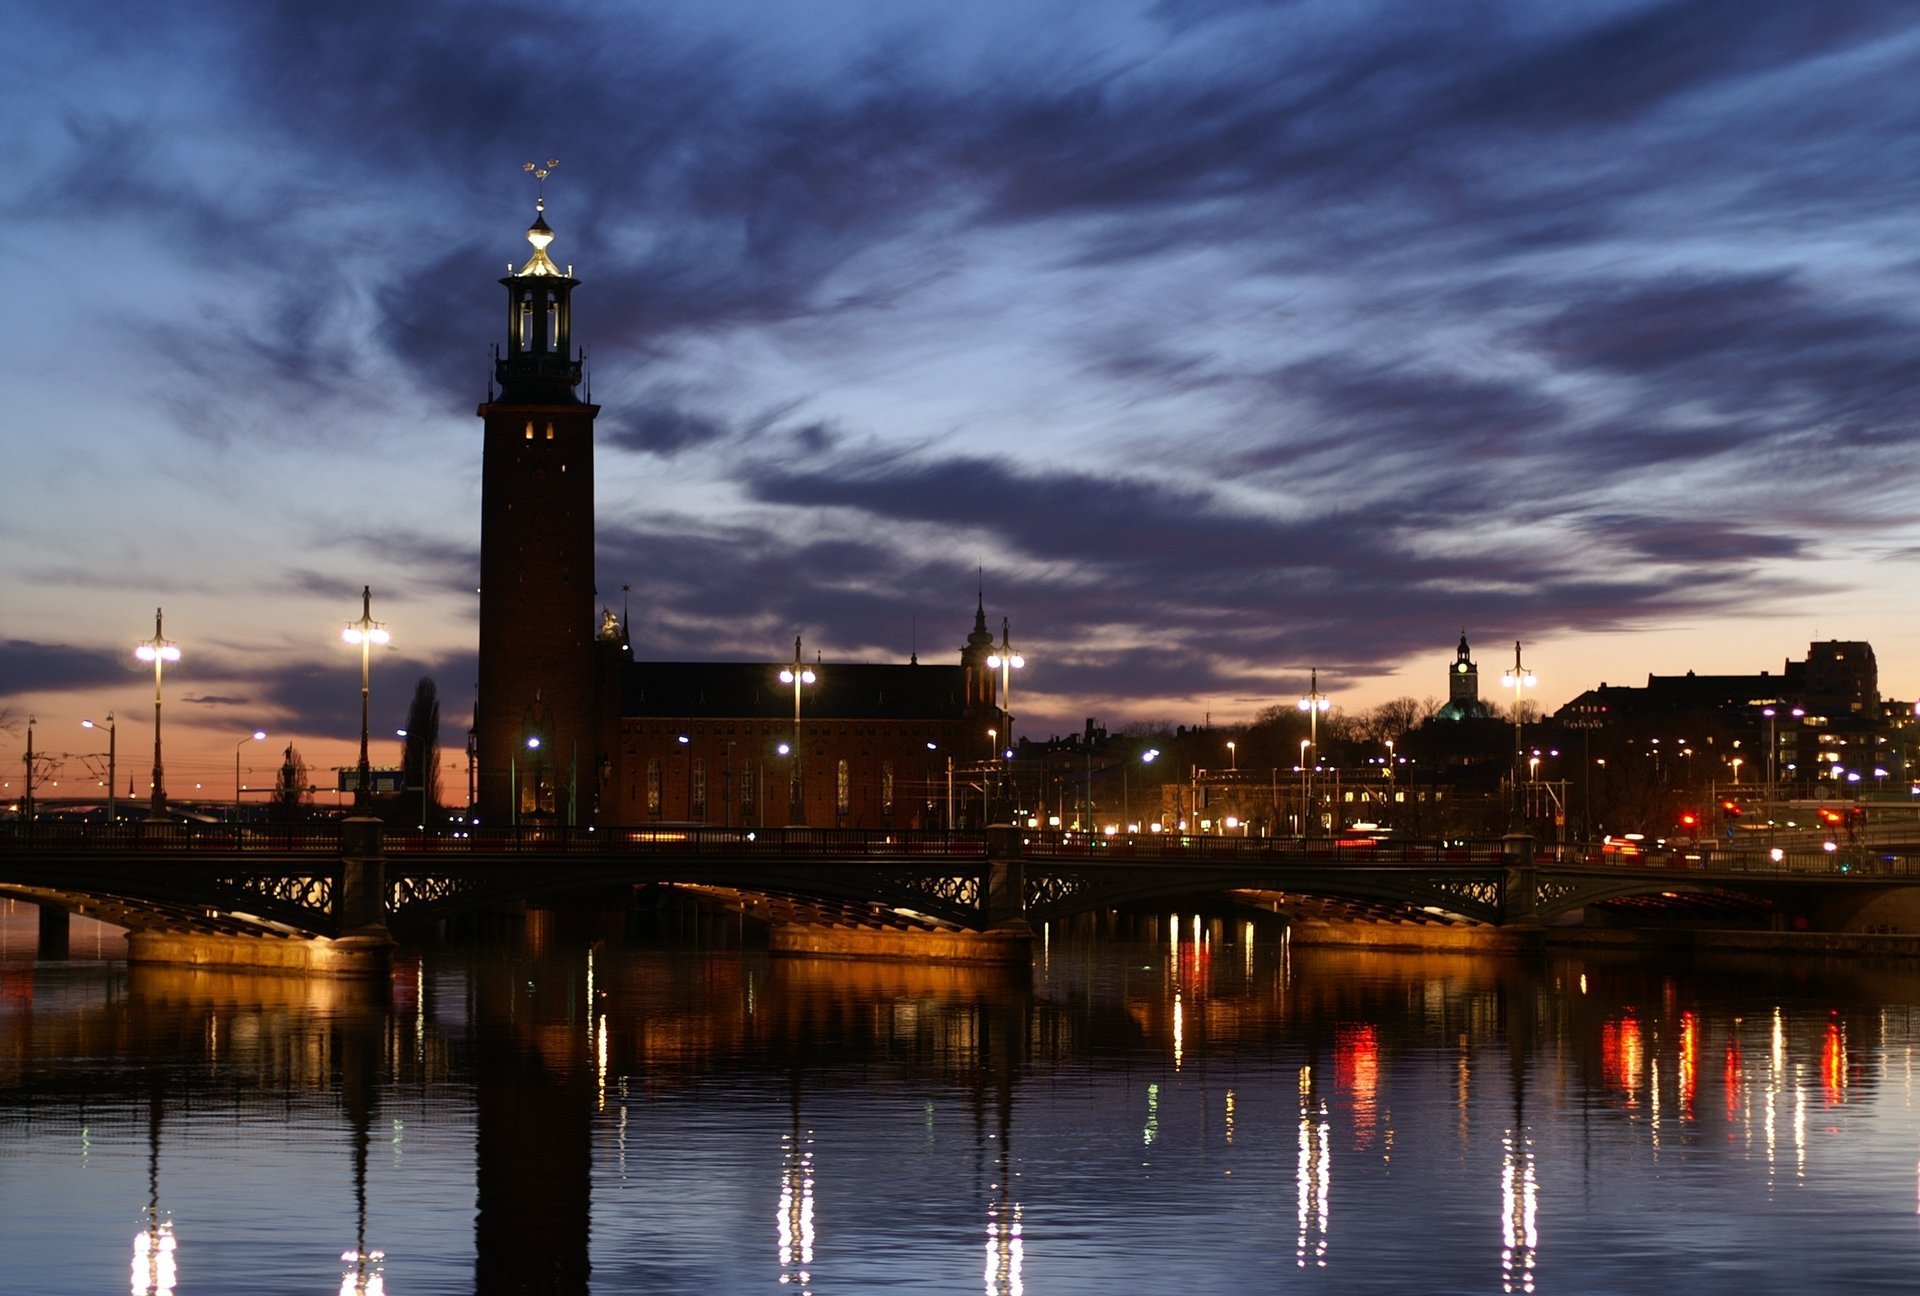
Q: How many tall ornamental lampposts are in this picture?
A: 6